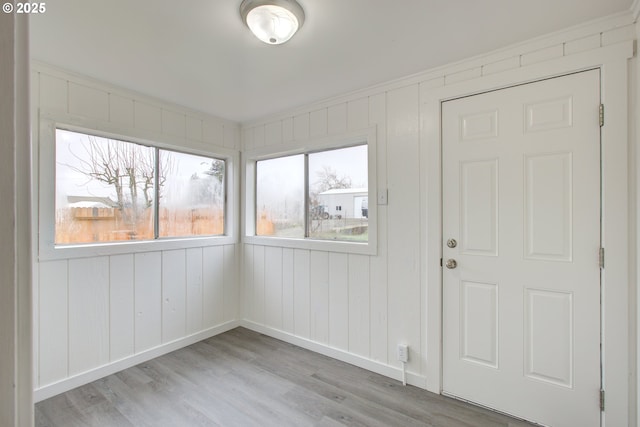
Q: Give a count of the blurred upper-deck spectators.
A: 0